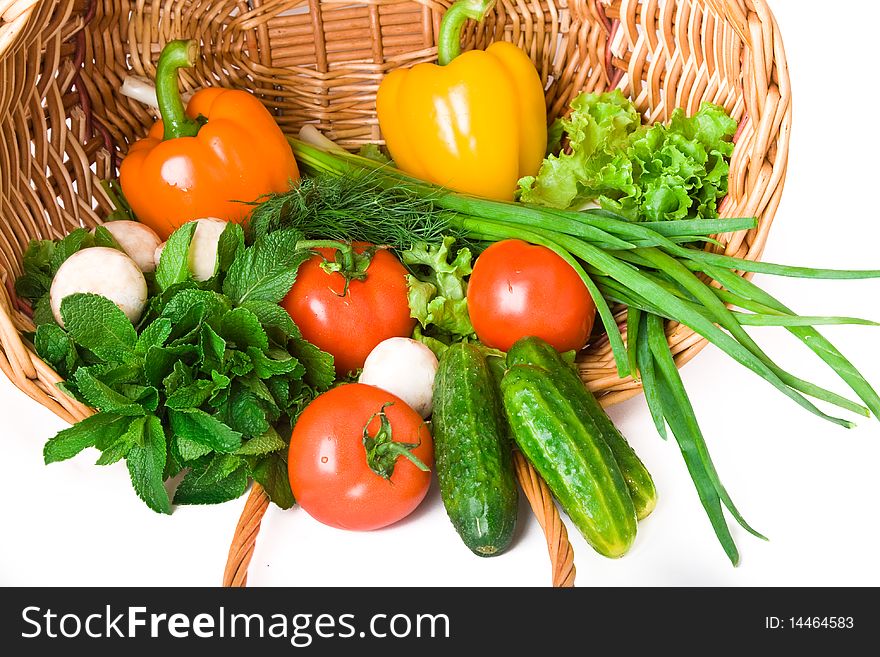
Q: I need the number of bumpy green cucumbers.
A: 3